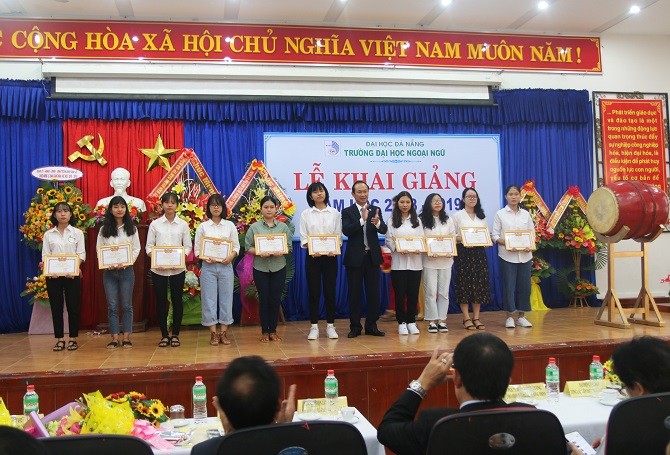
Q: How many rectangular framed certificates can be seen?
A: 10